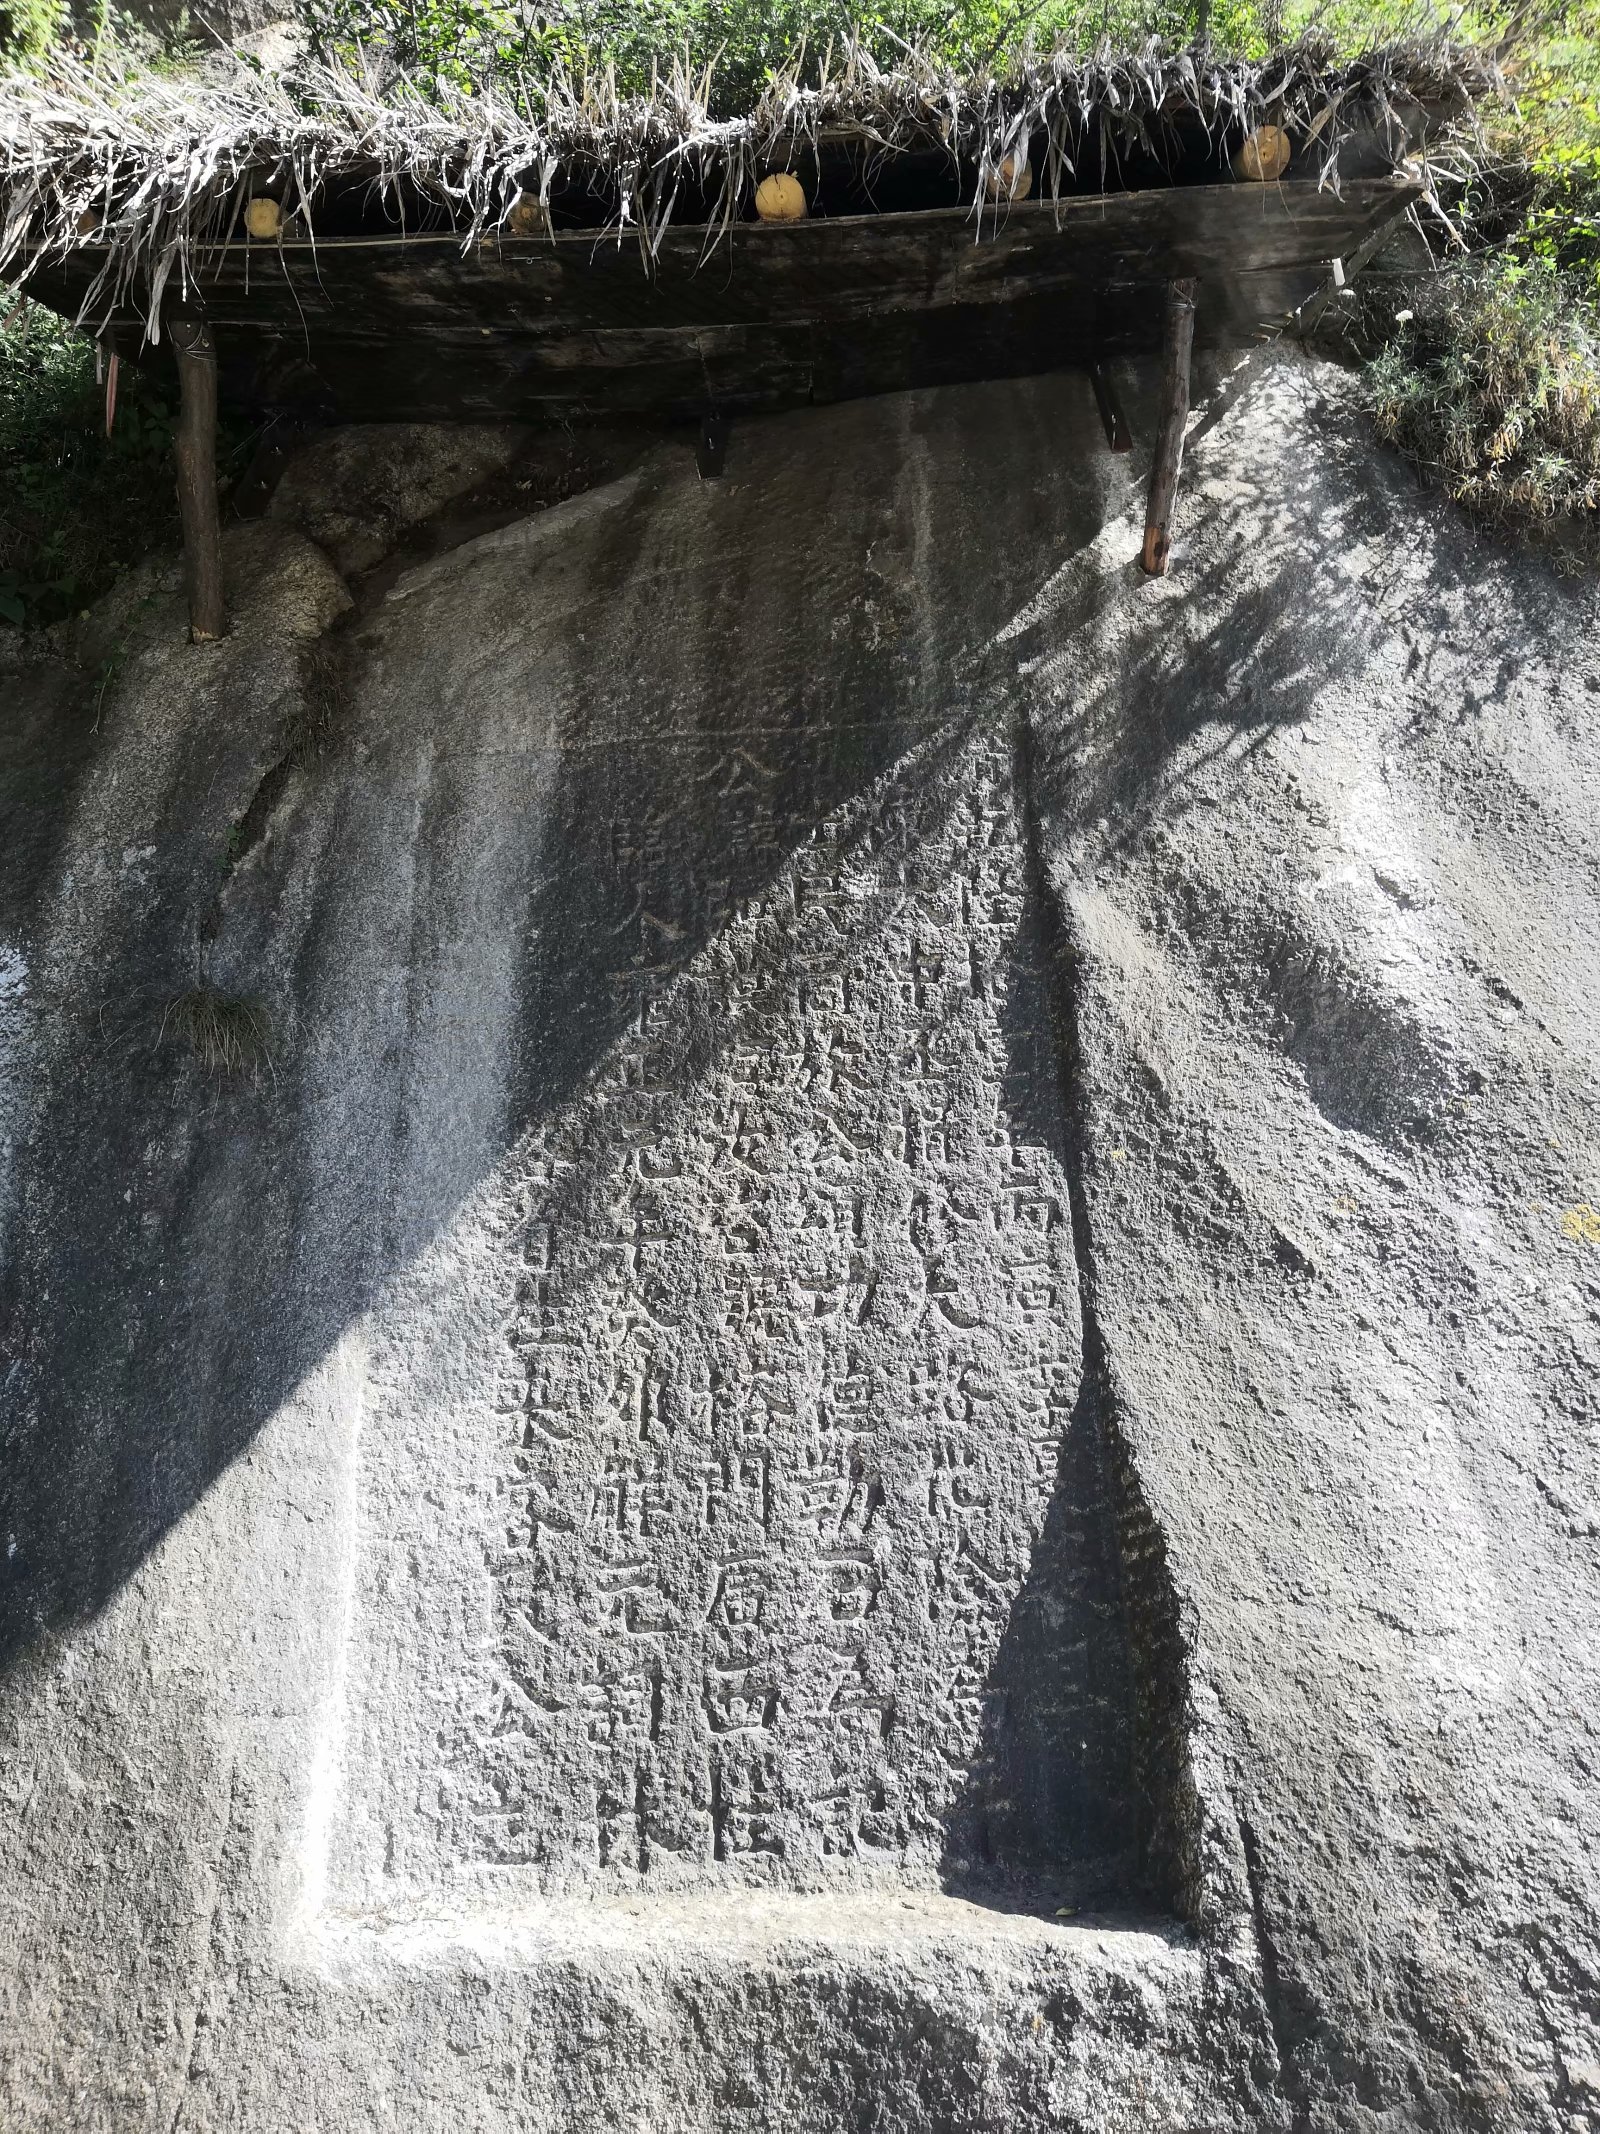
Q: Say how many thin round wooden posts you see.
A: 2